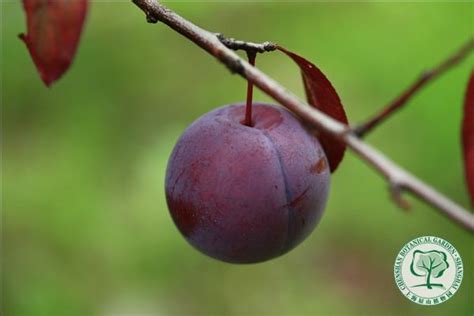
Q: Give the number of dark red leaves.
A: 3